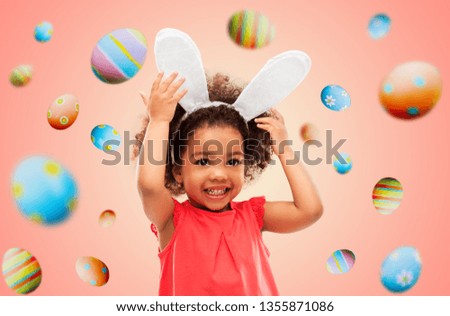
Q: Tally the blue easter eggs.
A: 7